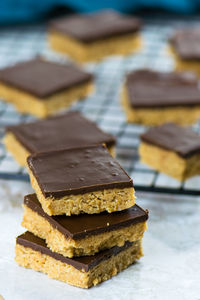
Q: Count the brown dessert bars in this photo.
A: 9